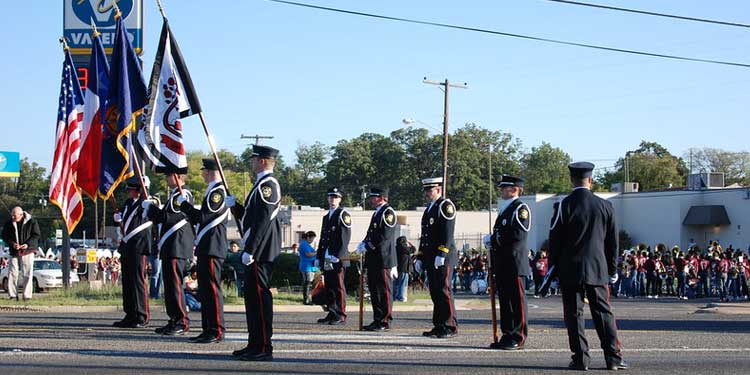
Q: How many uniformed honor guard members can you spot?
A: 9